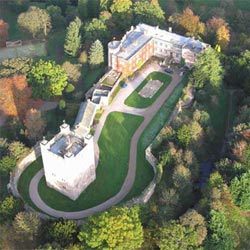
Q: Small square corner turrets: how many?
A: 4